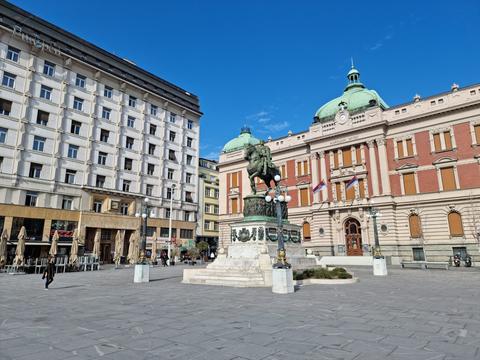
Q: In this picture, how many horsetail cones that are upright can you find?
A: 0